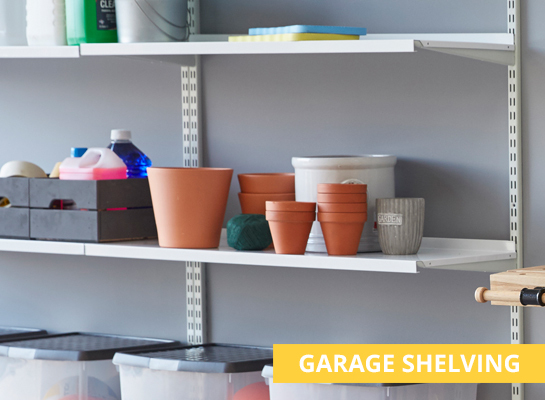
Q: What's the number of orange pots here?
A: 9